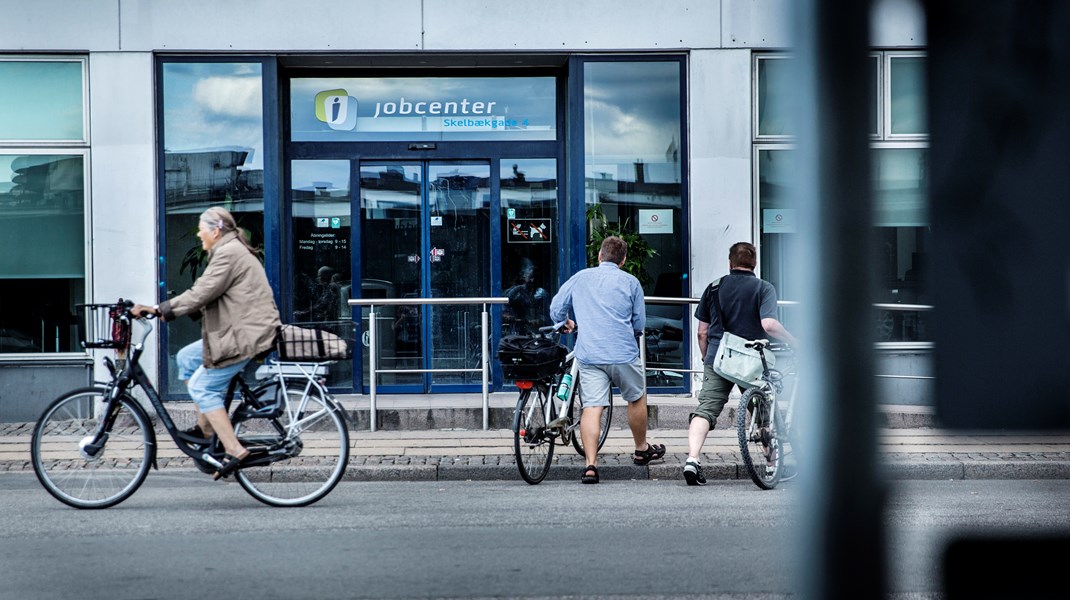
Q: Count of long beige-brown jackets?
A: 1